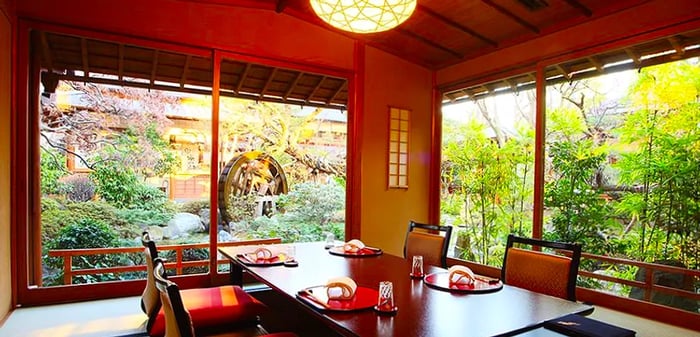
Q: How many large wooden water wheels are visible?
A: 1